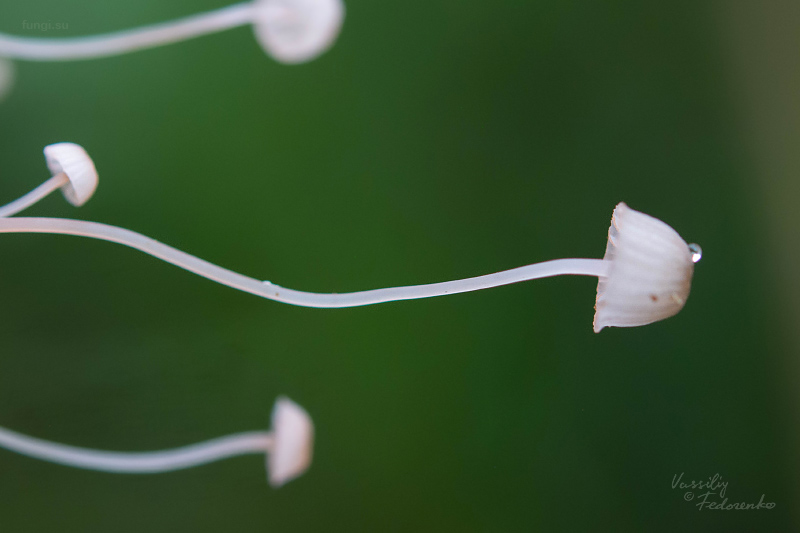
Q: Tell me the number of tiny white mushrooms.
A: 4